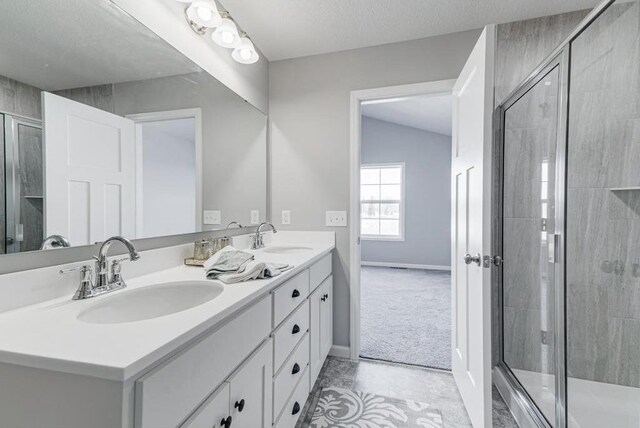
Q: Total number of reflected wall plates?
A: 2